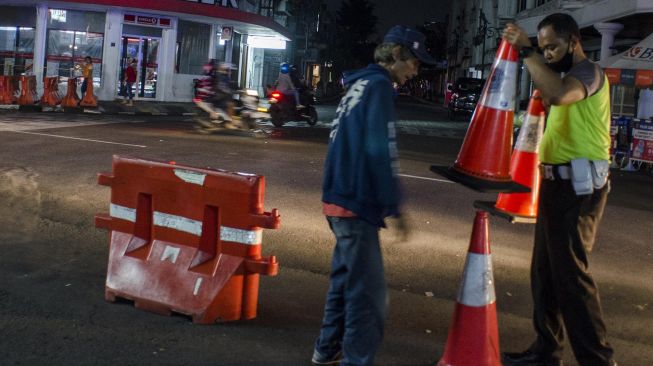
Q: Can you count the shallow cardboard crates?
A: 0